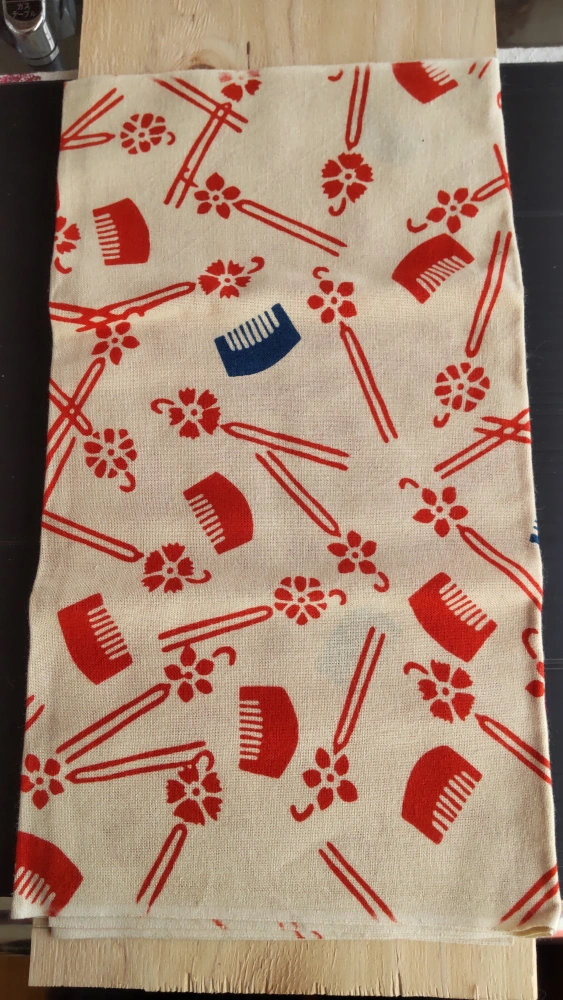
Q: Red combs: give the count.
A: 9